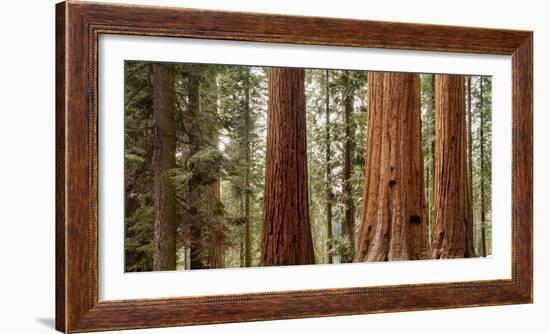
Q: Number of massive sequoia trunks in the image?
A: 3